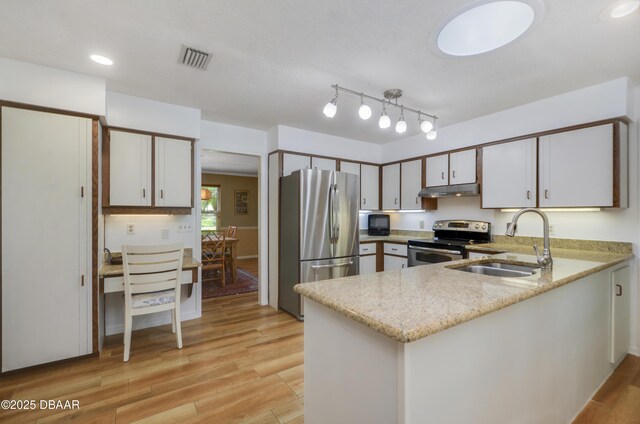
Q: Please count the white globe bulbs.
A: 6